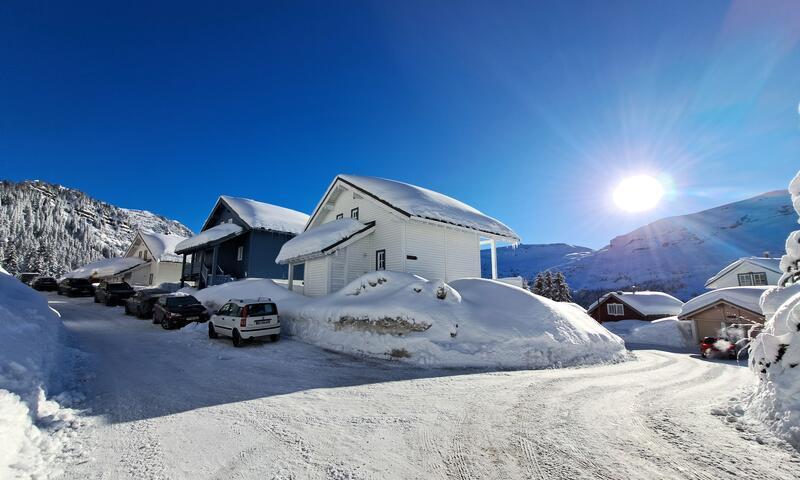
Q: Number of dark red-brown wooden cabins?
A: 1